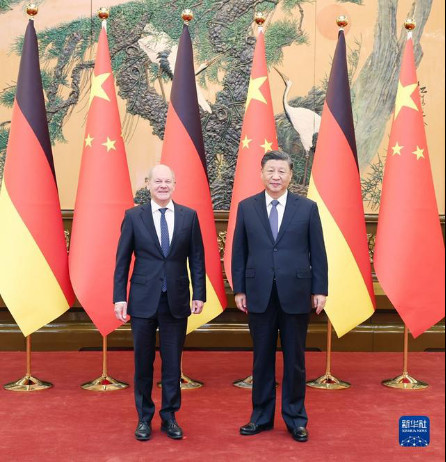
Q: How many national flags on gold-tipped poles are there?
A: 6